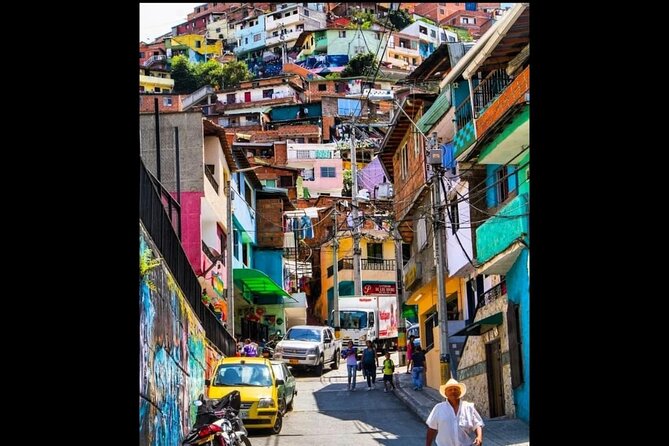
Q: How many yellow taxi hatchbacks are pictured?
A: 1